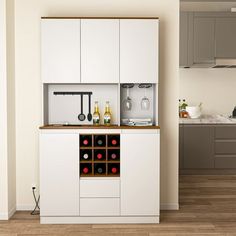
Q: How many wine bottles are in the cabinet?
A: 9